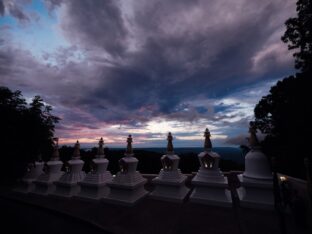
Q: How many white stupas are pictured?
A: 8